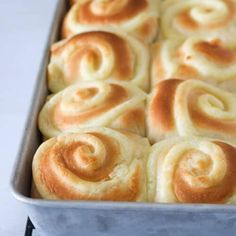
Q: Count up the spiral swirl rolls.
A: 8